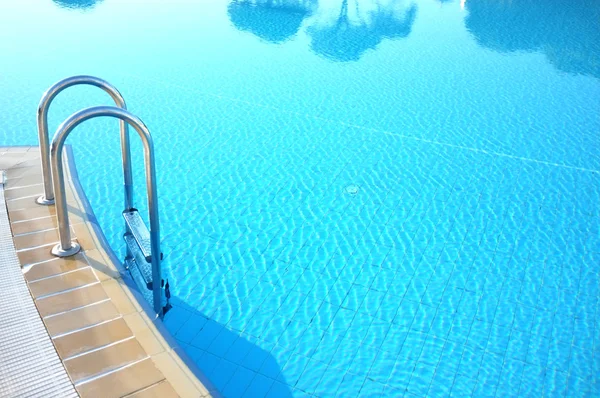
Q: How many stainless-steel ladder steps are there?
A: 3